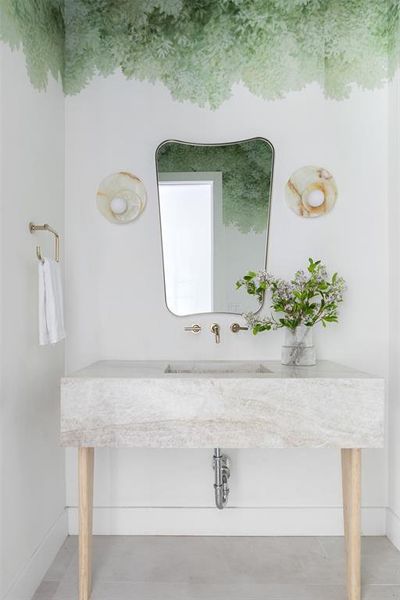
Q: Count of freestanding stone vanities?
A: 1